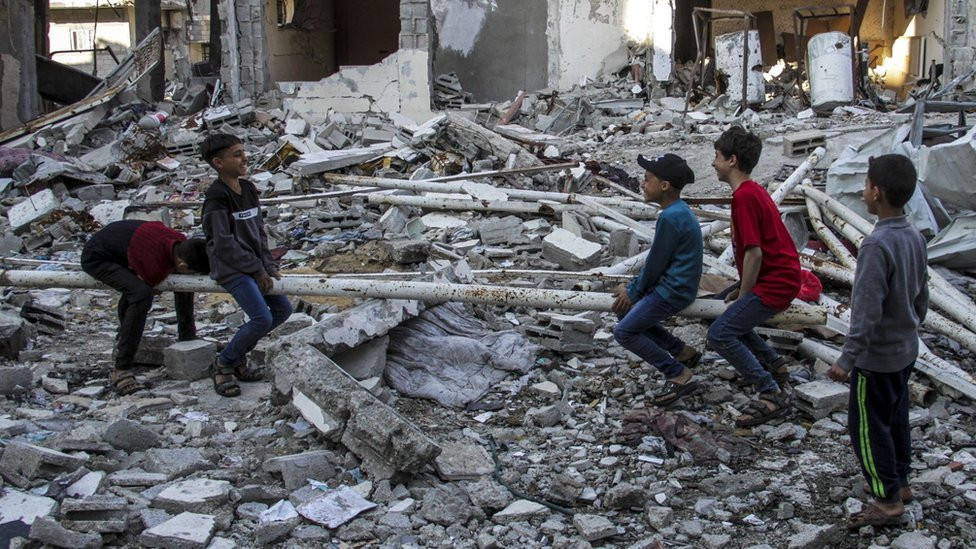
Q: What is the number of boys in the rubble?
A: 5